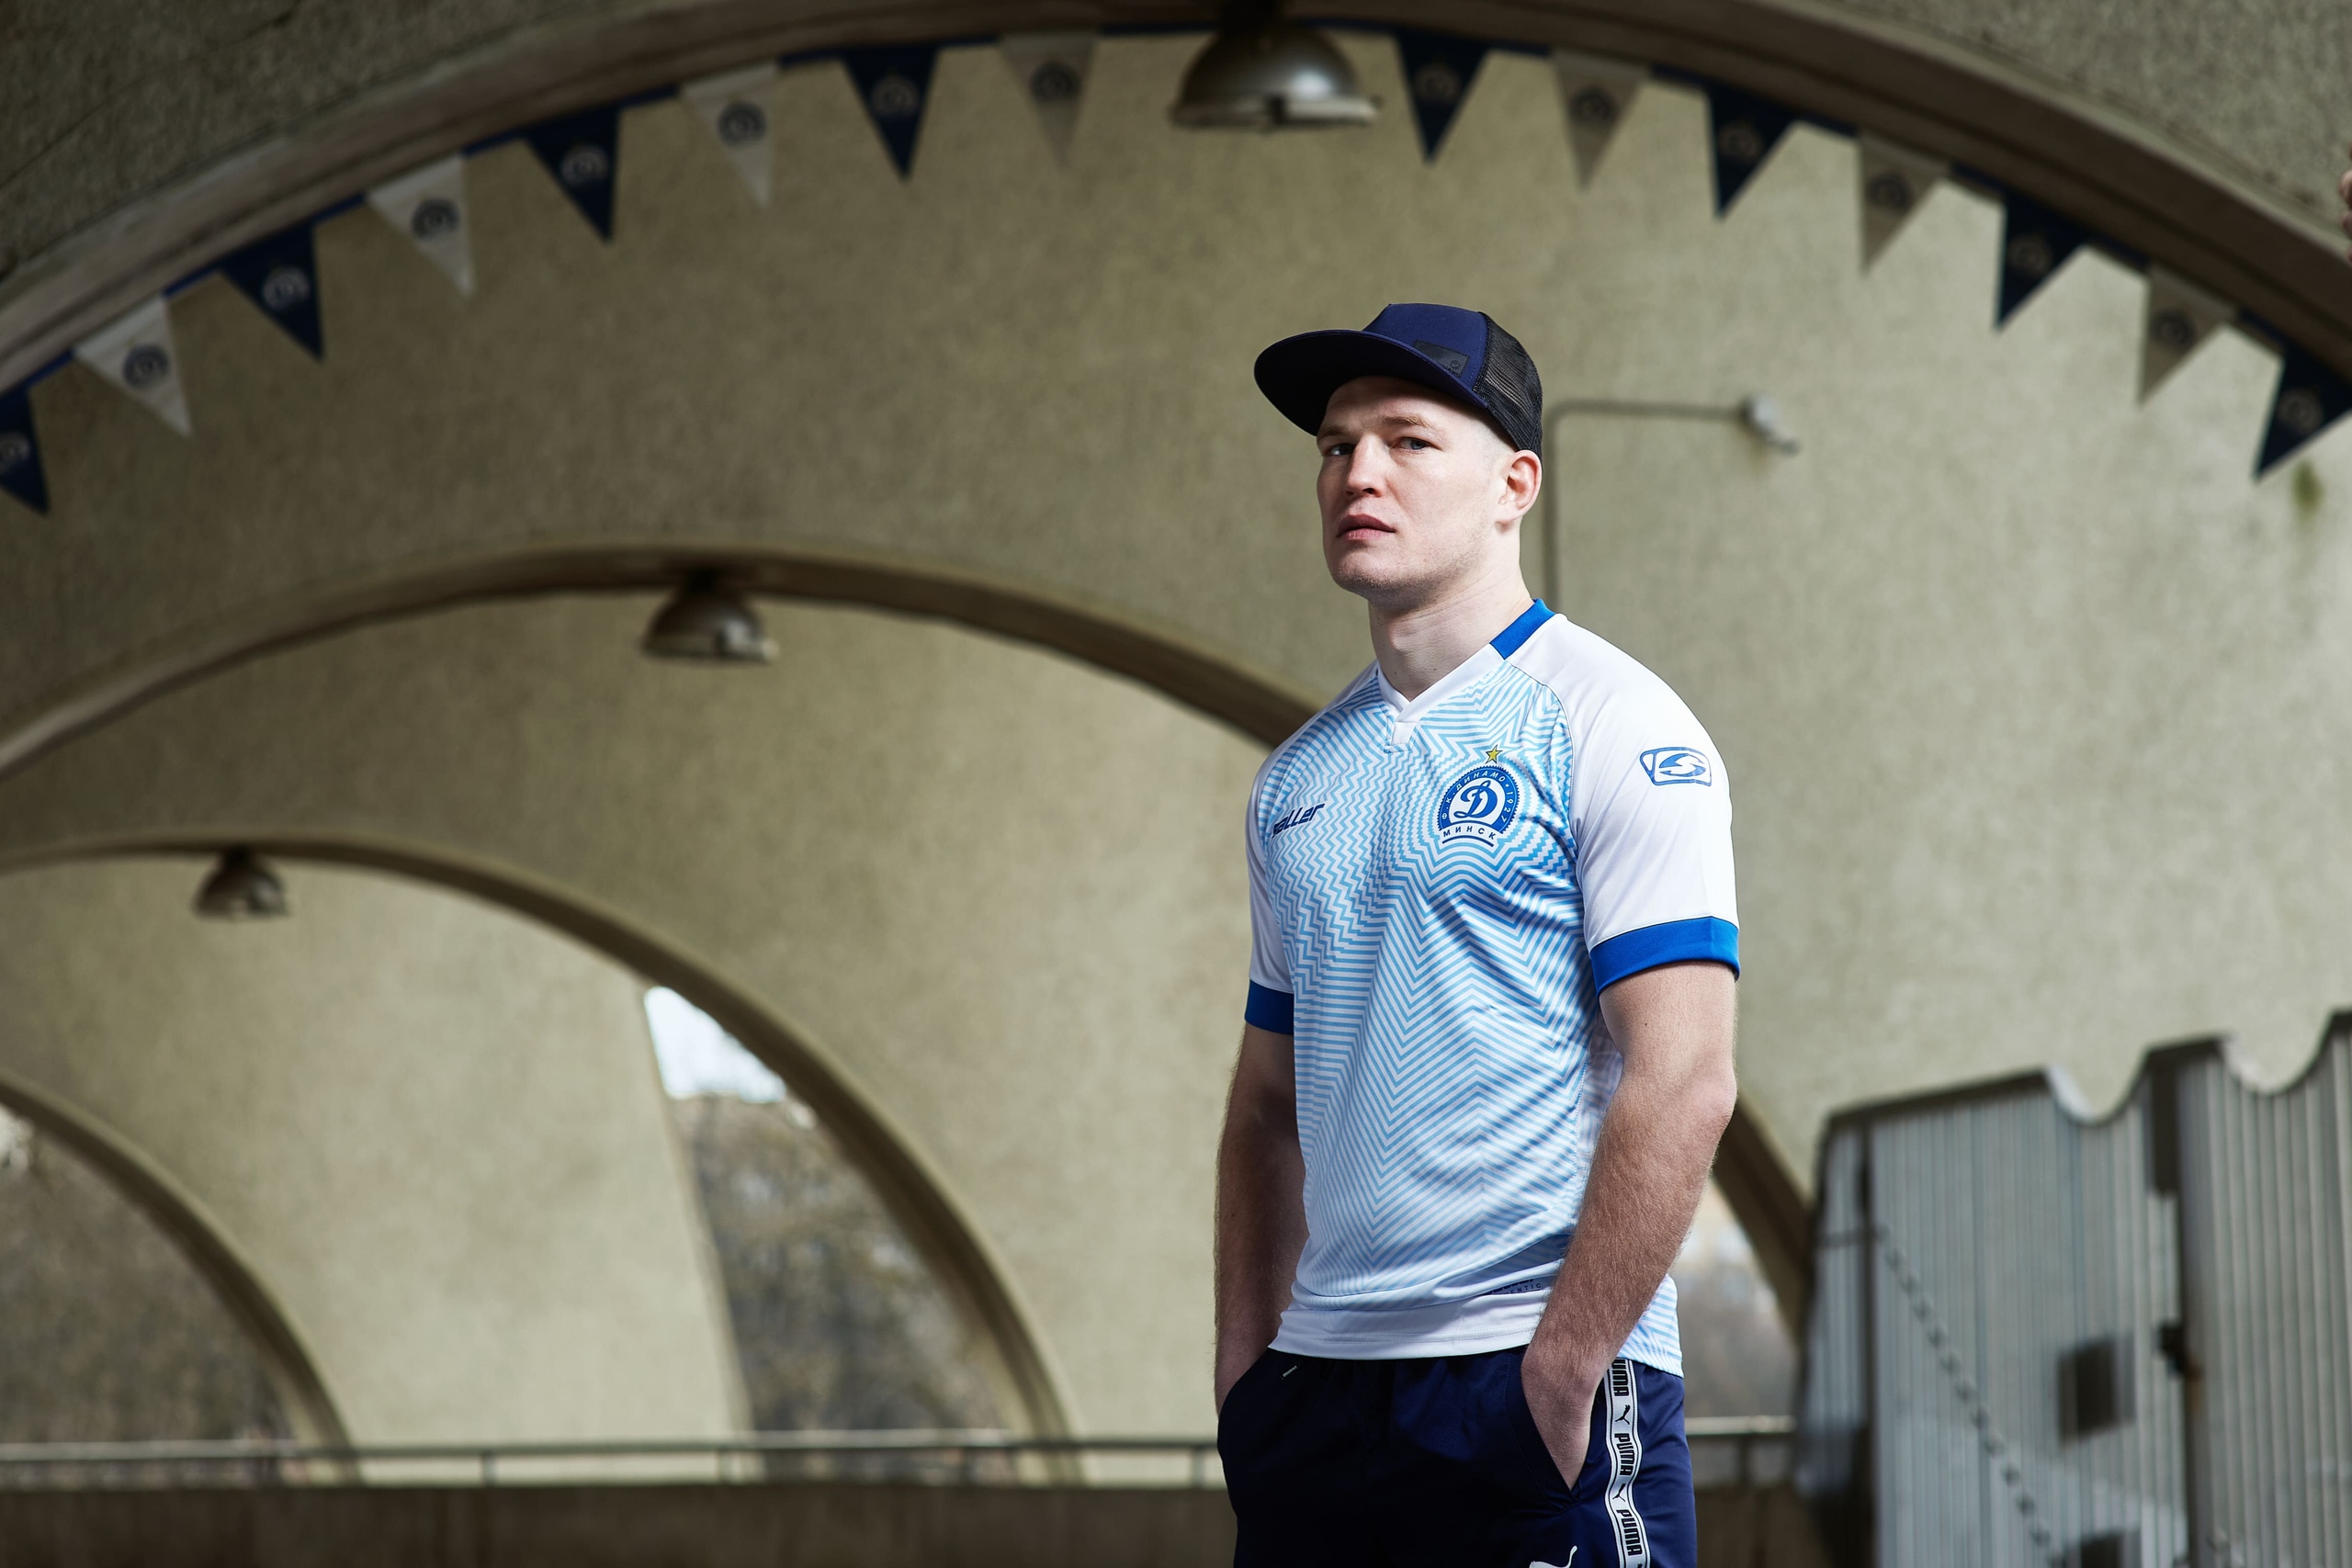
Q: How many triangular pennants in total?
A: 15